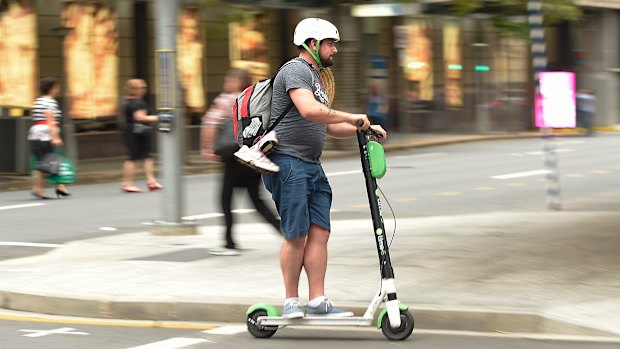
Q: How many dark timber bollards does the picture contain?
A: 0